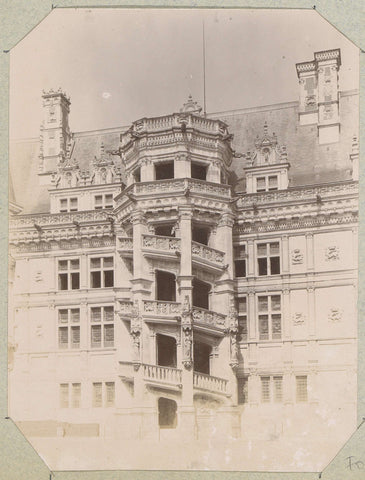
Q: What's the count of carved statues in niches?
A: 3